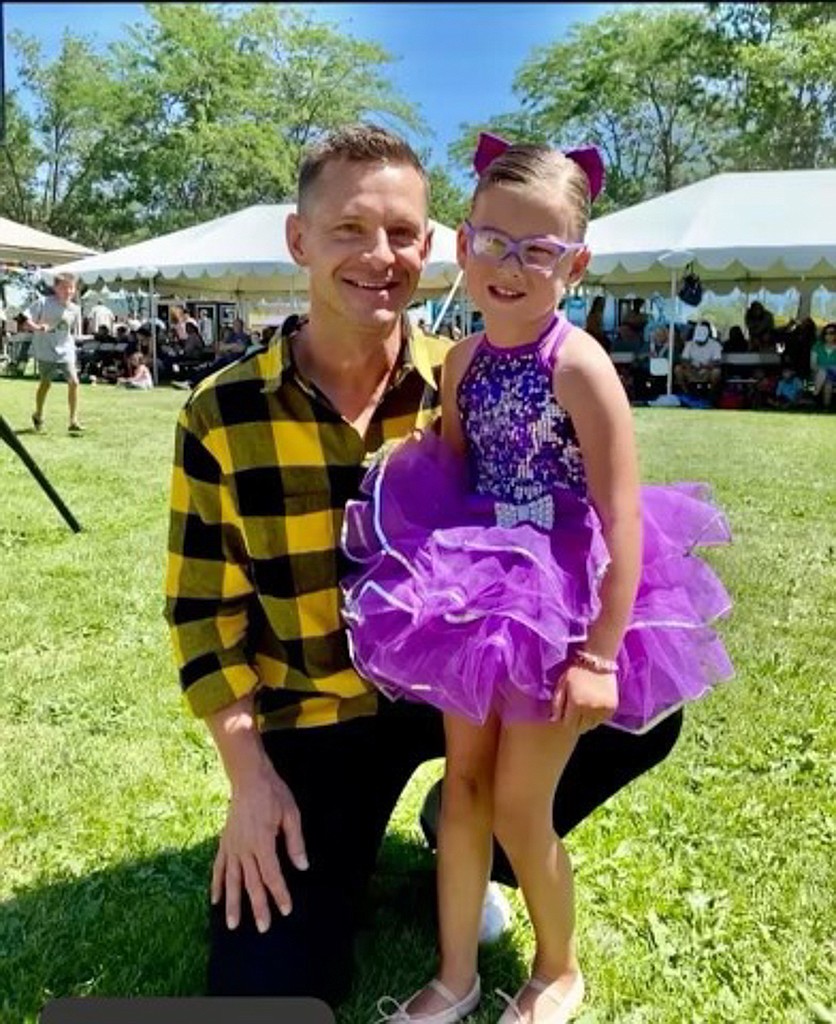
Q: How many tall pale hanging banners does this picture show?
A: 0